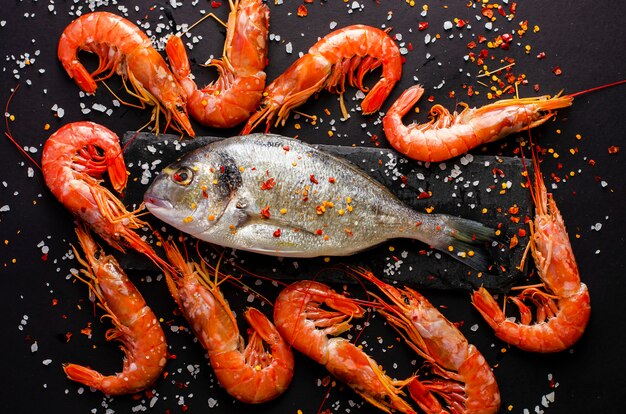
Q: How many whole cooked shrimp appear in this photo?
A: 10